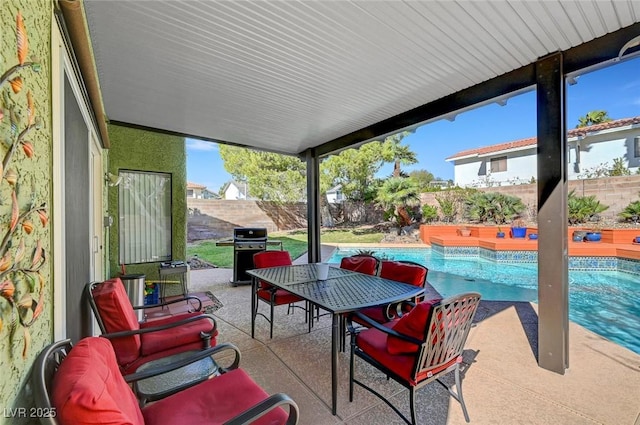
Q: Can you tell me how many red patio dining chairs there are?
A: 4